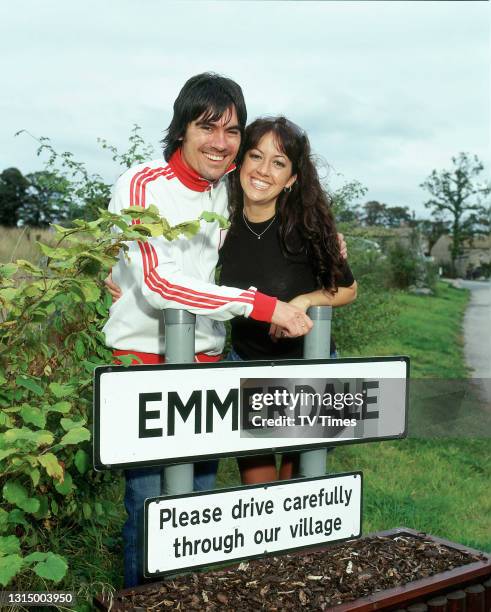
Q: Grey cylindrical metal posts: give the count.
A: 2